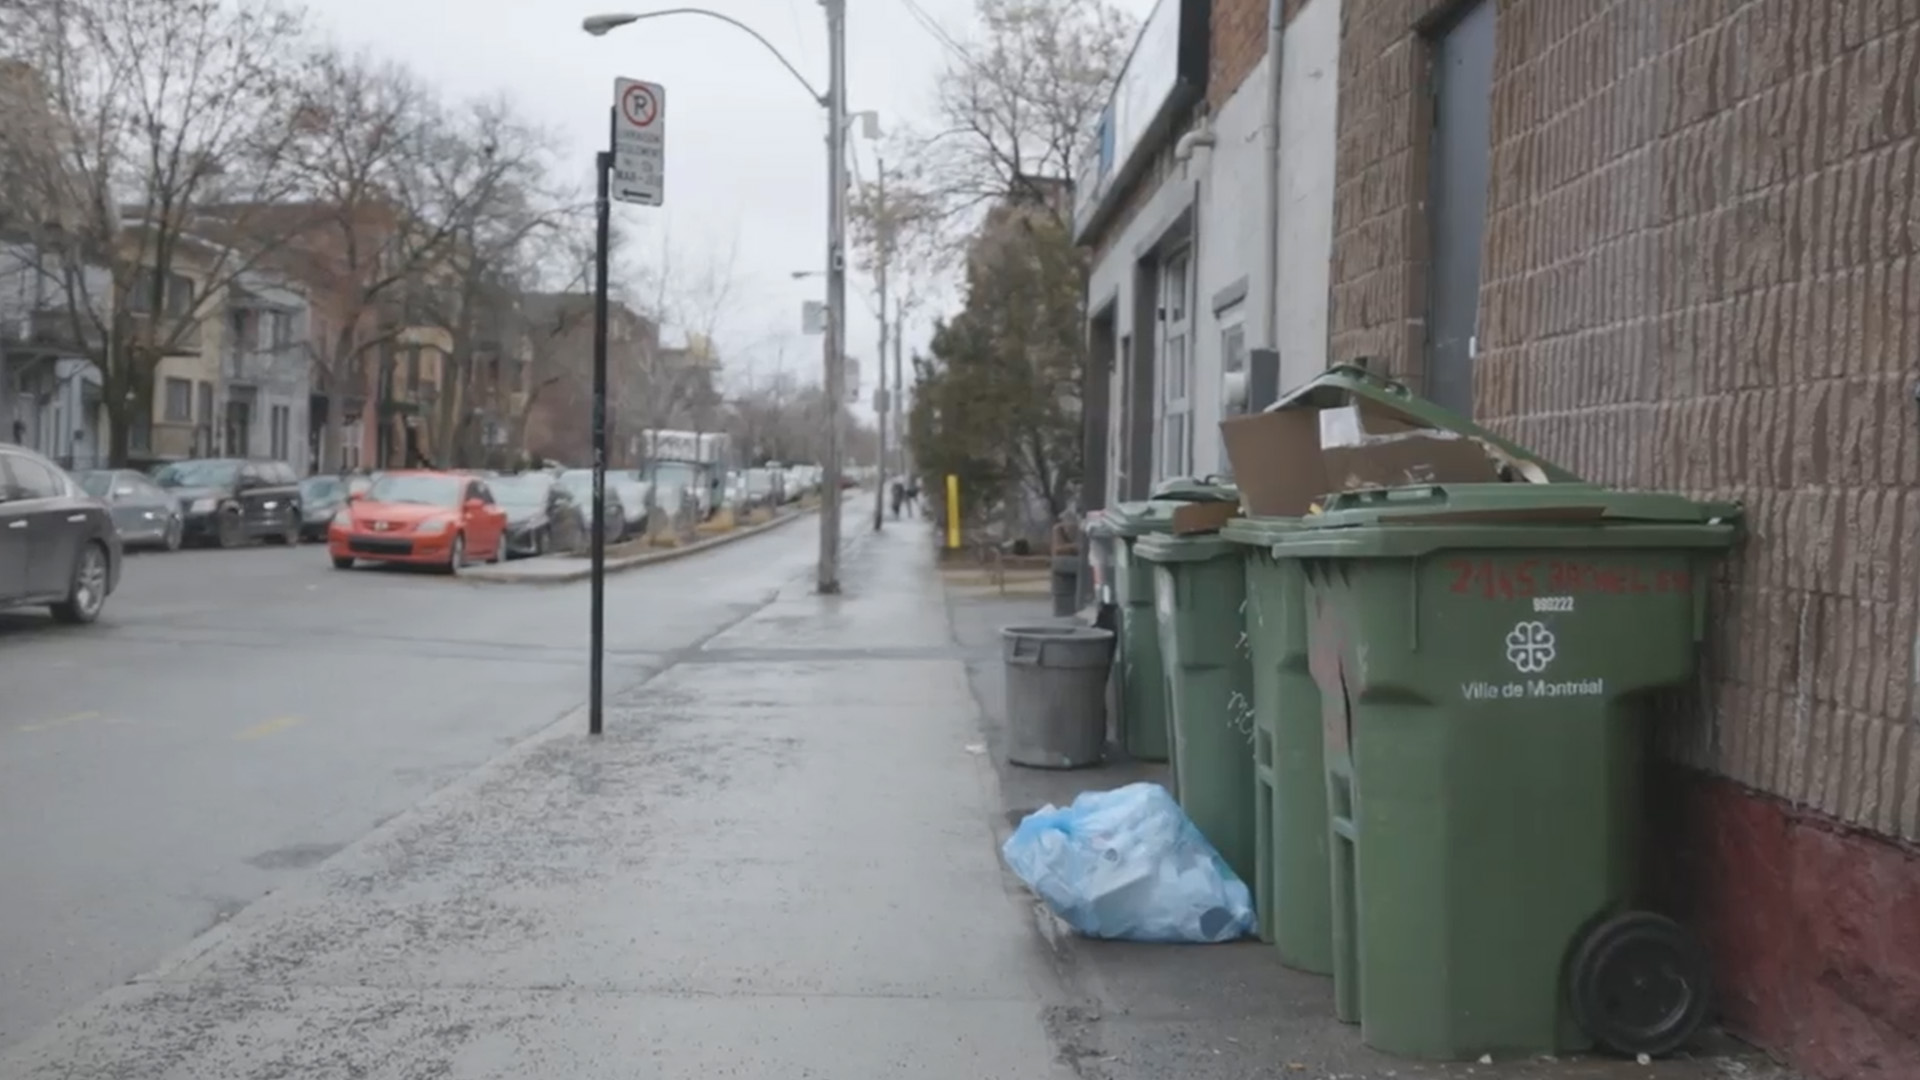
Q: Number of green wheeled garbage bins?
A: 4